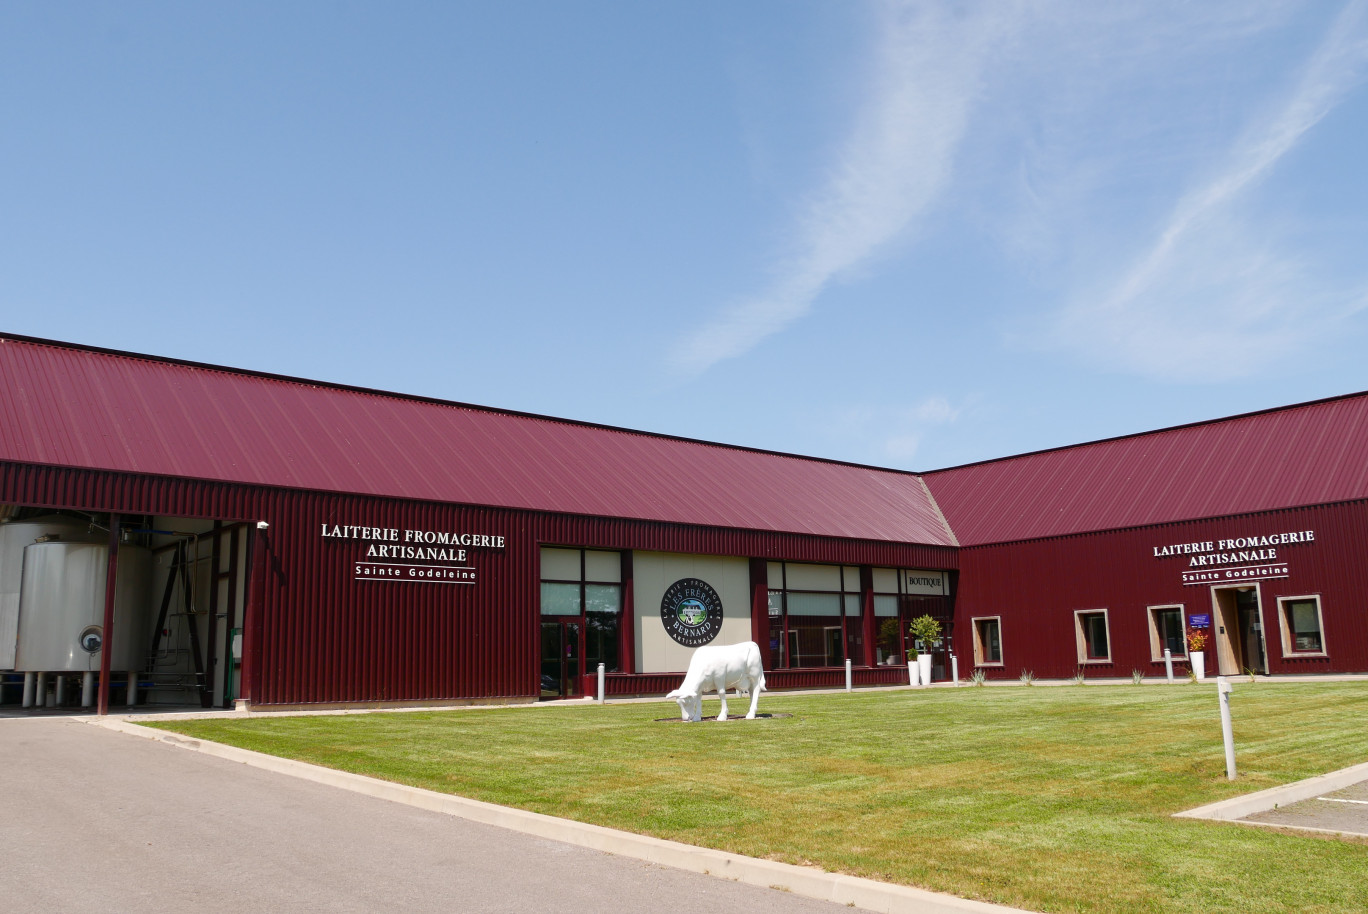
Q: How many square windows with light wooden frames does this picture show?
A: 4